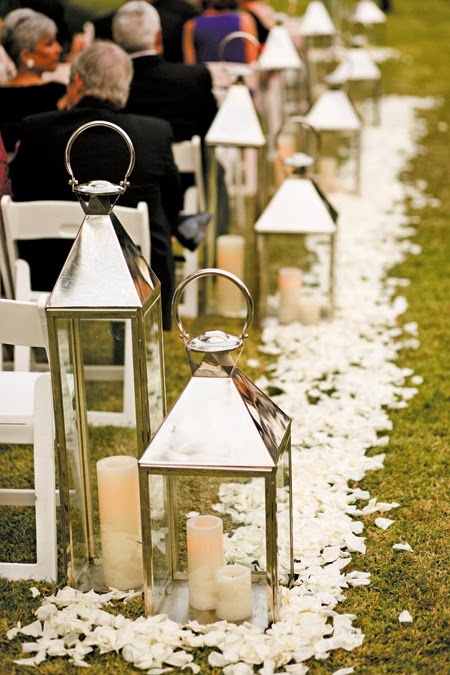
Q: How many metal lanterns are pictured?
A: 9